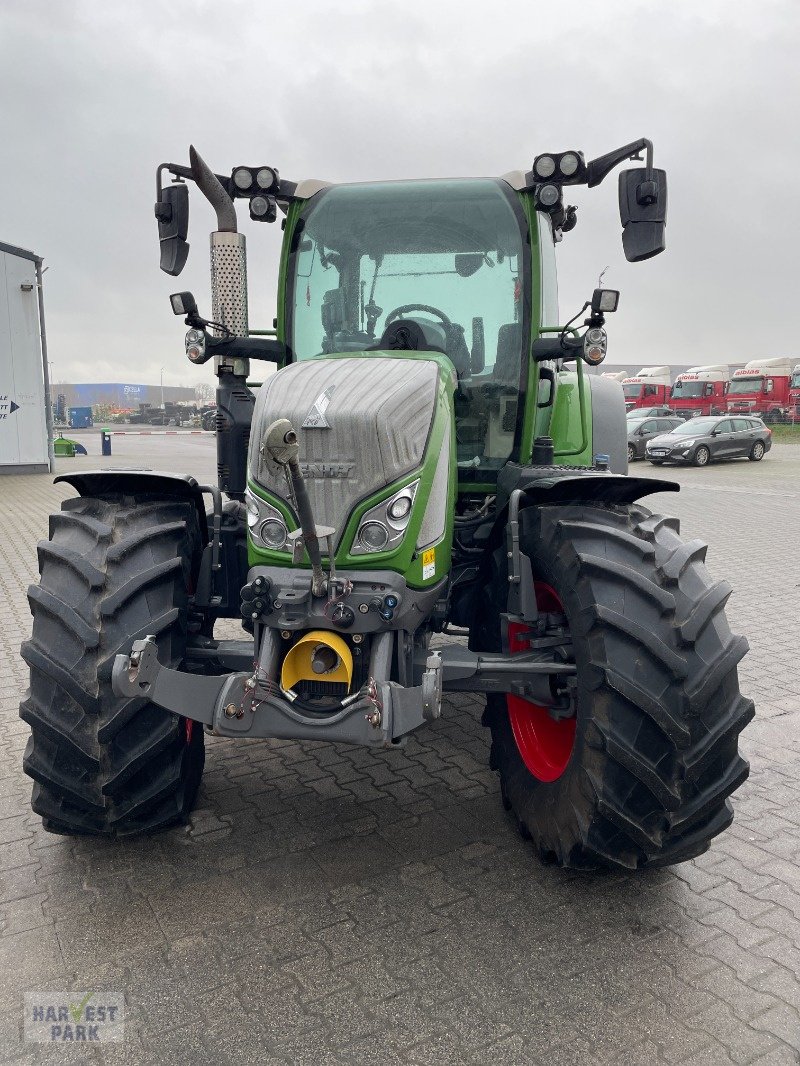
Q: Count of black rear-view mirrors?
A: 2